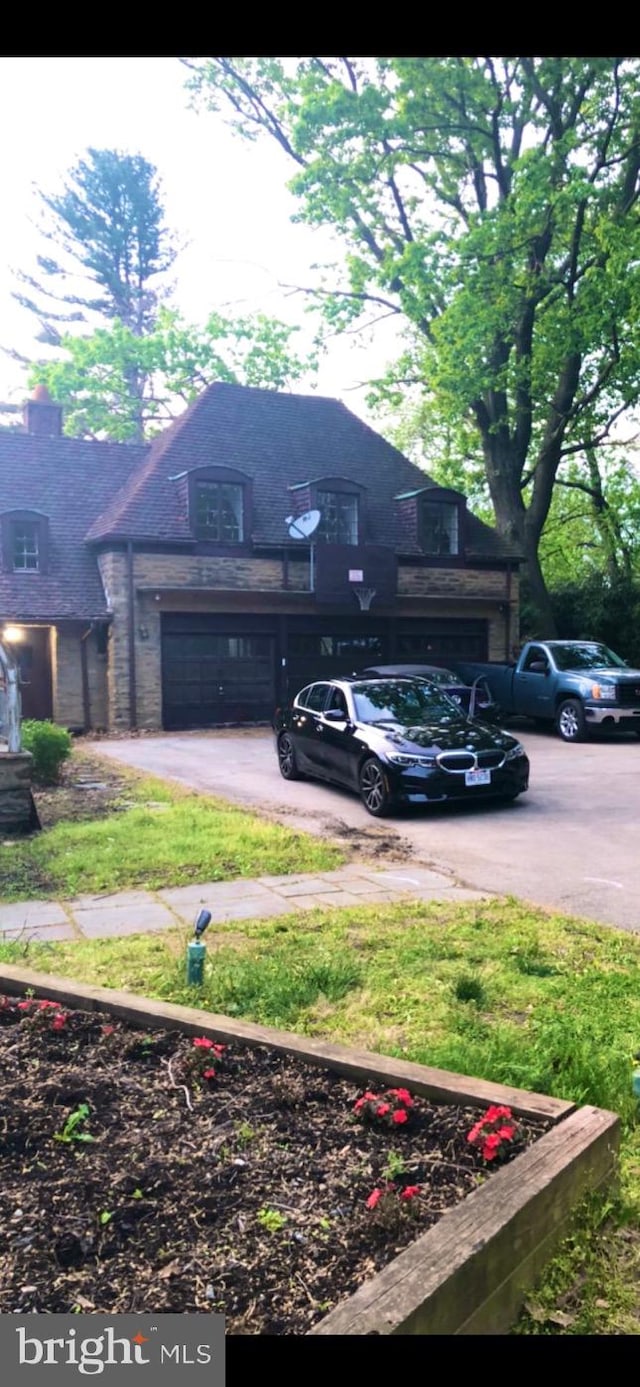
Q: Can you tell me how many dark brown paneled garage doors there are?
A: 3